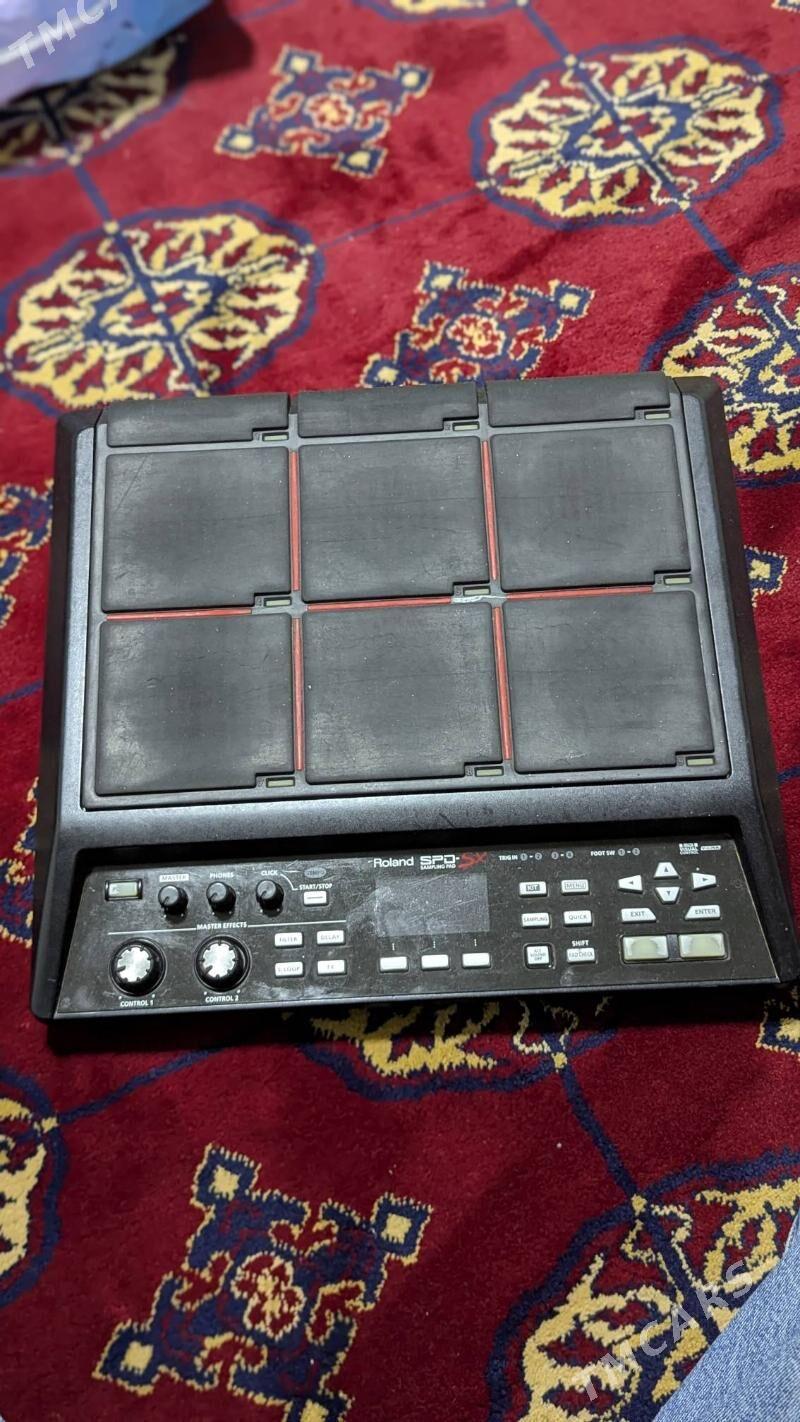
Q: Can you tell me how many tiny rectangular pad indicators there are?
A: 9